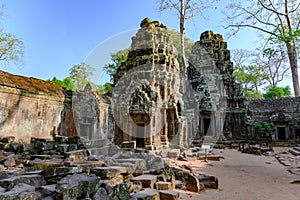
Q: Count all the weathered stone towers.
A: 2